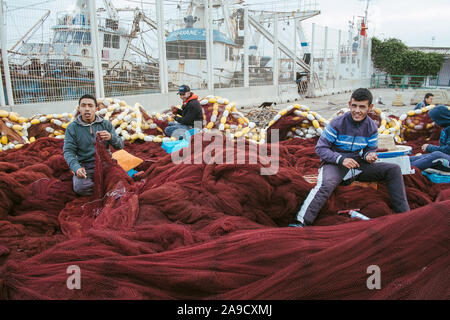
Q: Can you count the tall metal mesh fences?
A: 1